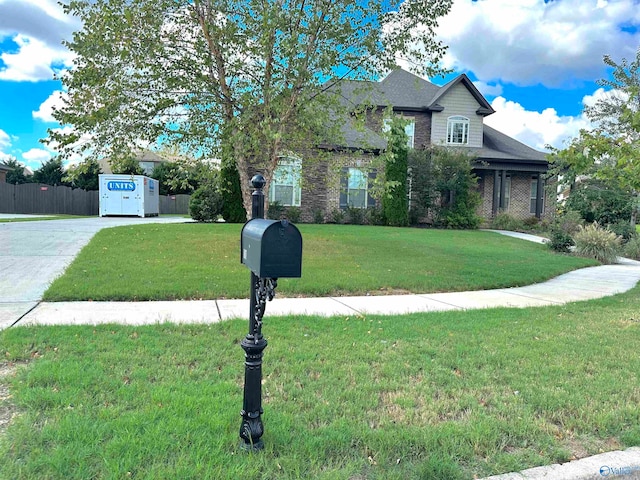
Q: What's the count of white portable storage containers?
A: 1